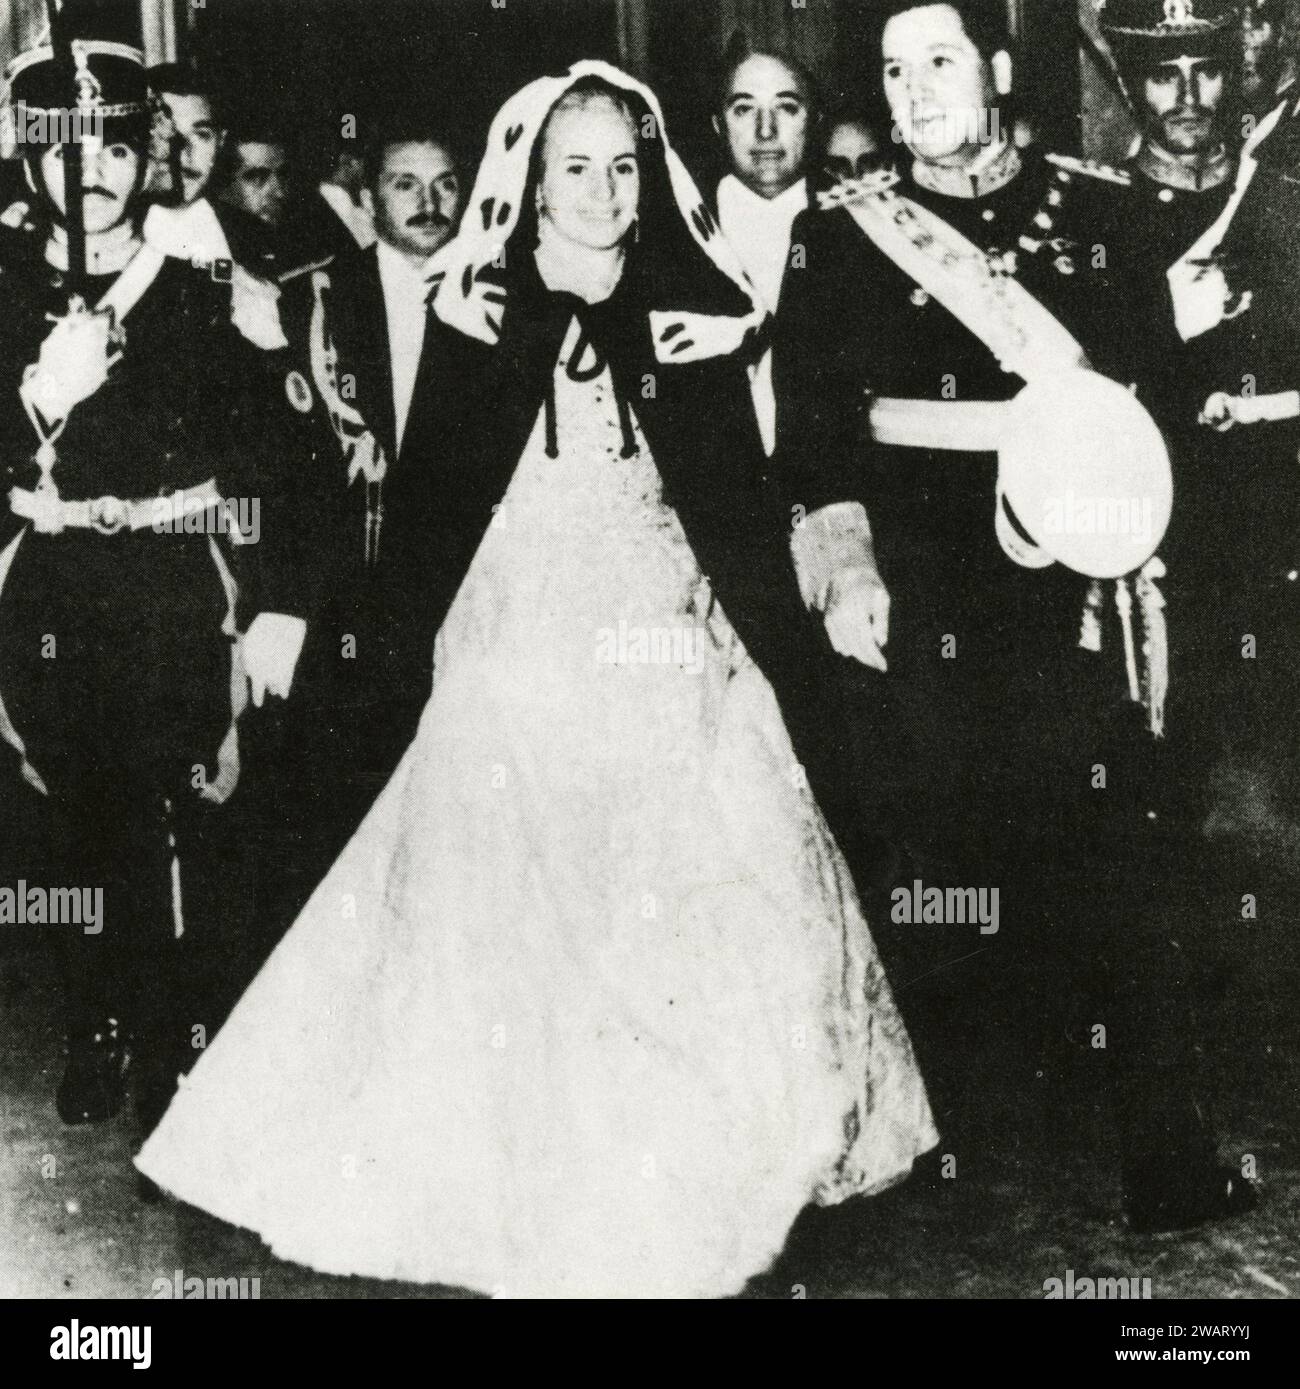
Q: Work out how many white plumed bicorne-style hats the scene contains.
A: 0